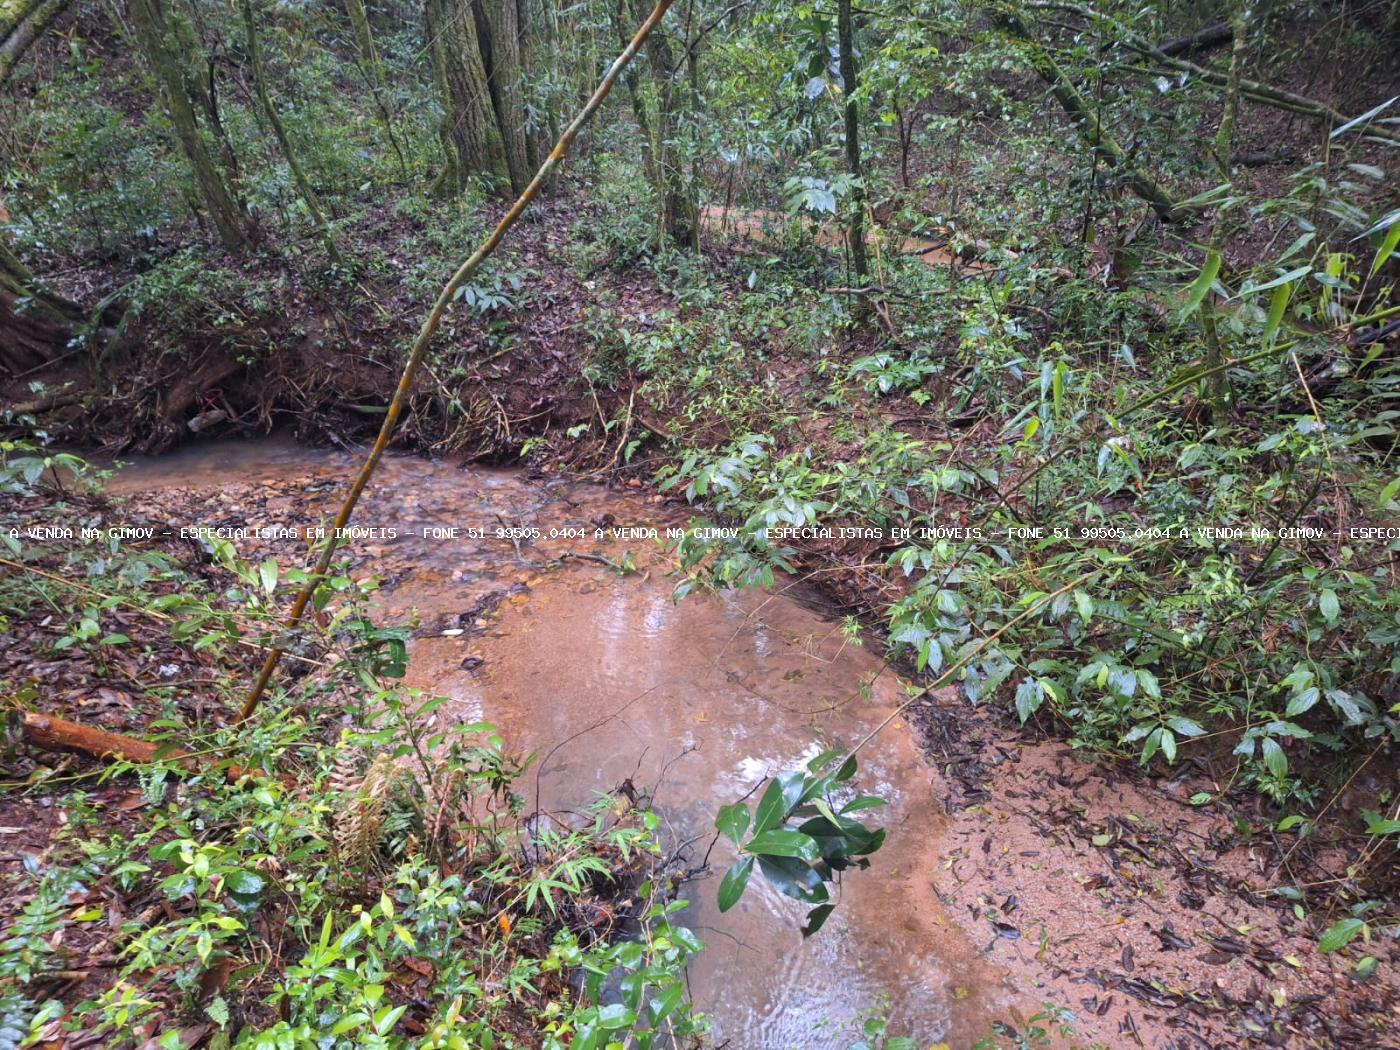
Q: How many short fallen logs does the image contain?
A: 1